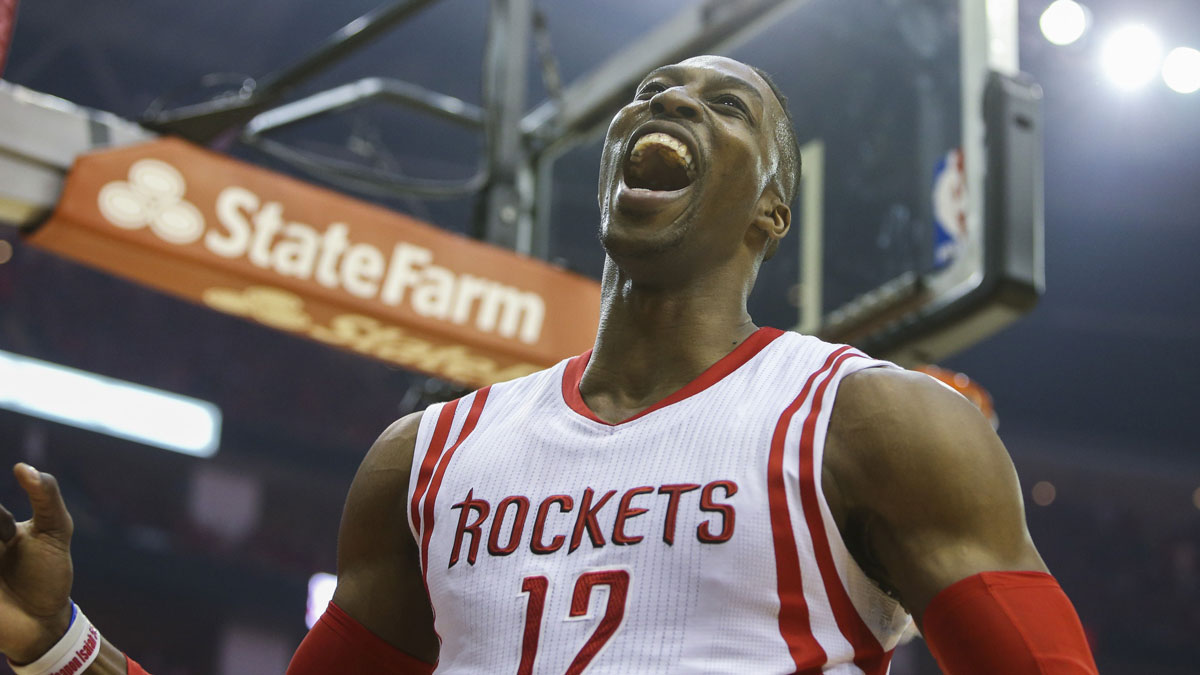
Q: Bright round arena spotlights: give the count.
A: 3